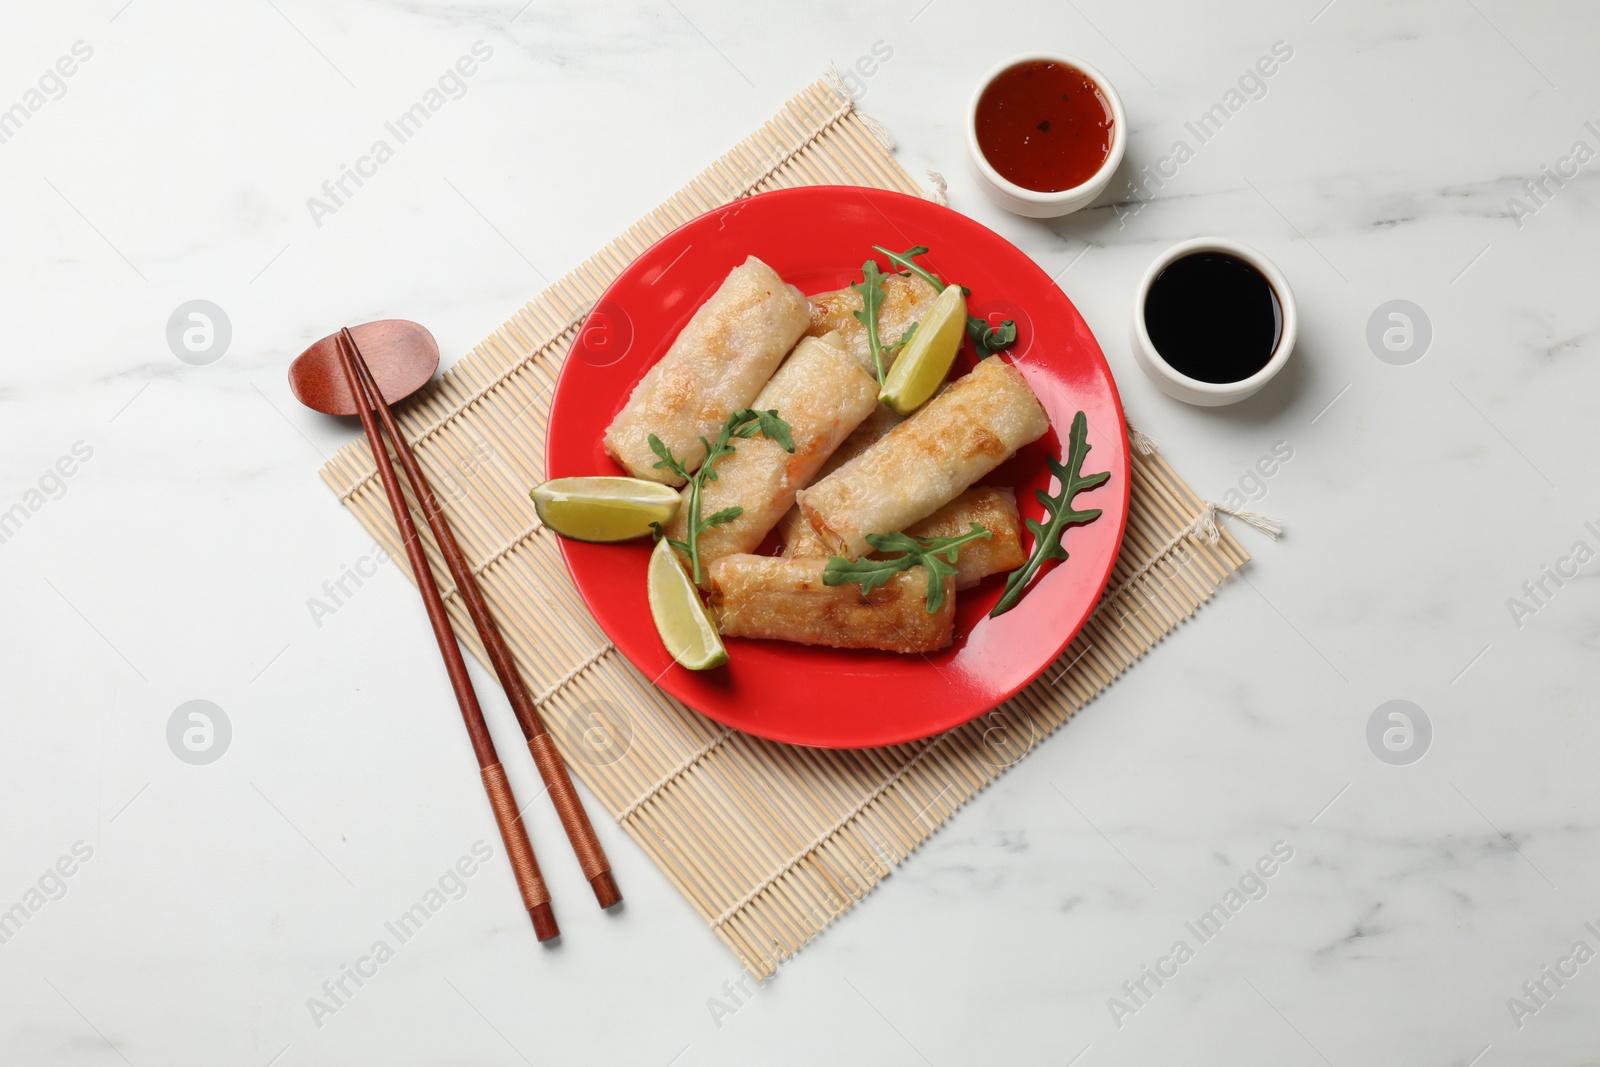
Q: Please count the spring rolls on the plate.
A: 7